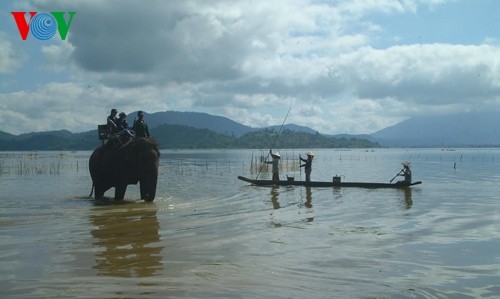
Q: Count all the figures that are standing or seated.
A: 6